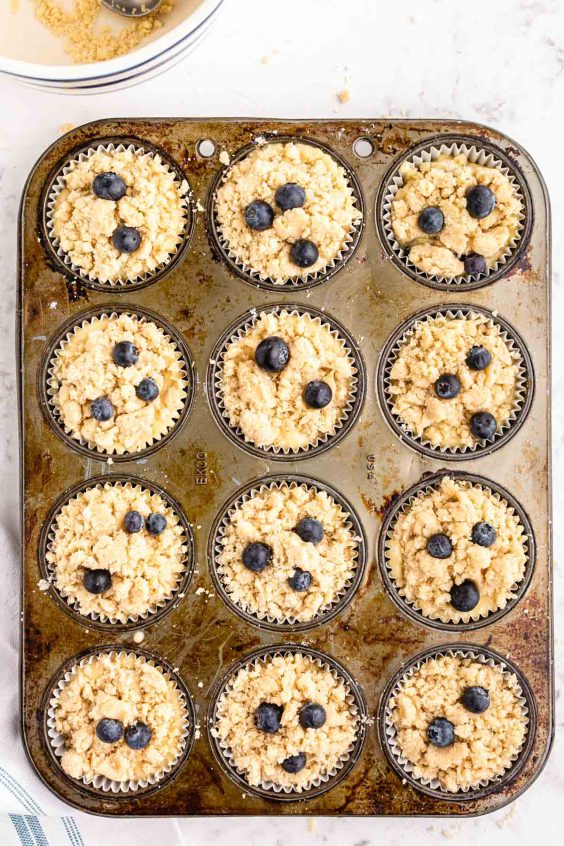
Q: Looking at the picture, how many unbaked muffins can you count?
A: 12